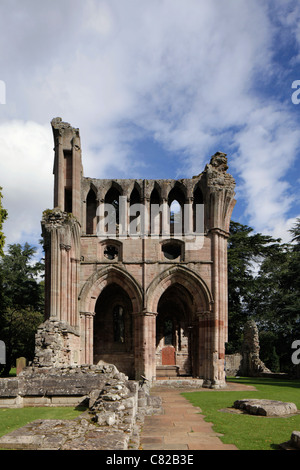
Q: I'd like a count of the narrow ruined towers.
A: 2